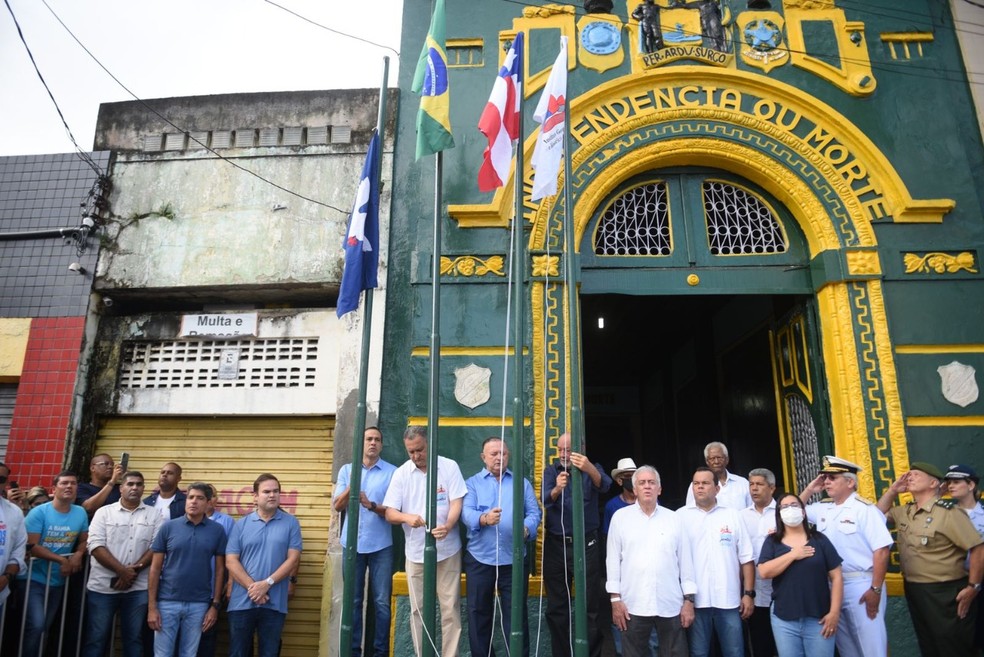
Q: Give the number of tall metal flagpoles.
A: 4